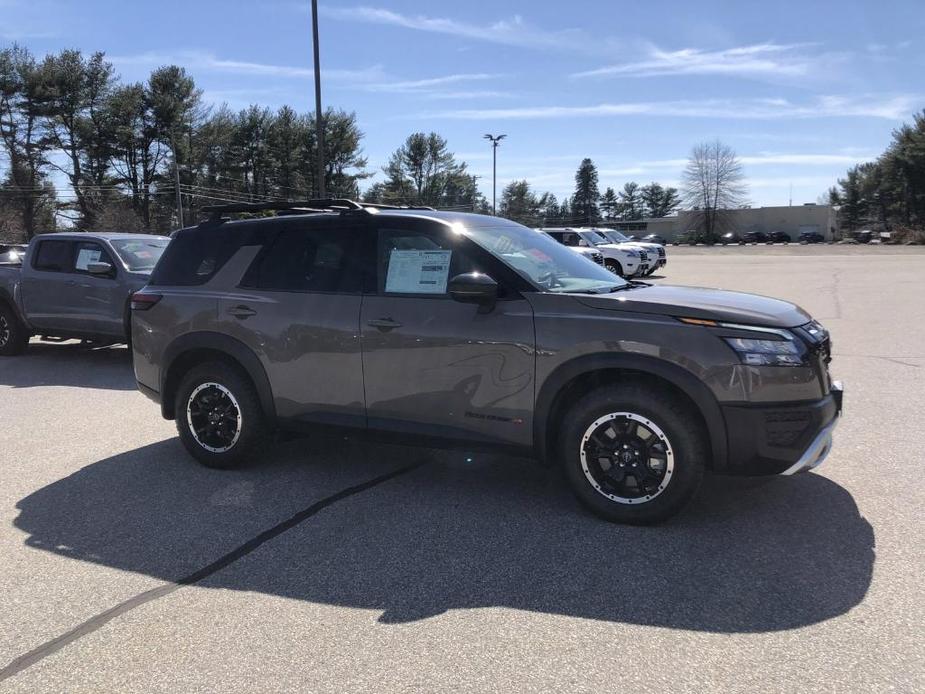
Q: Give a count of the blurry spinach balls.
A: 0